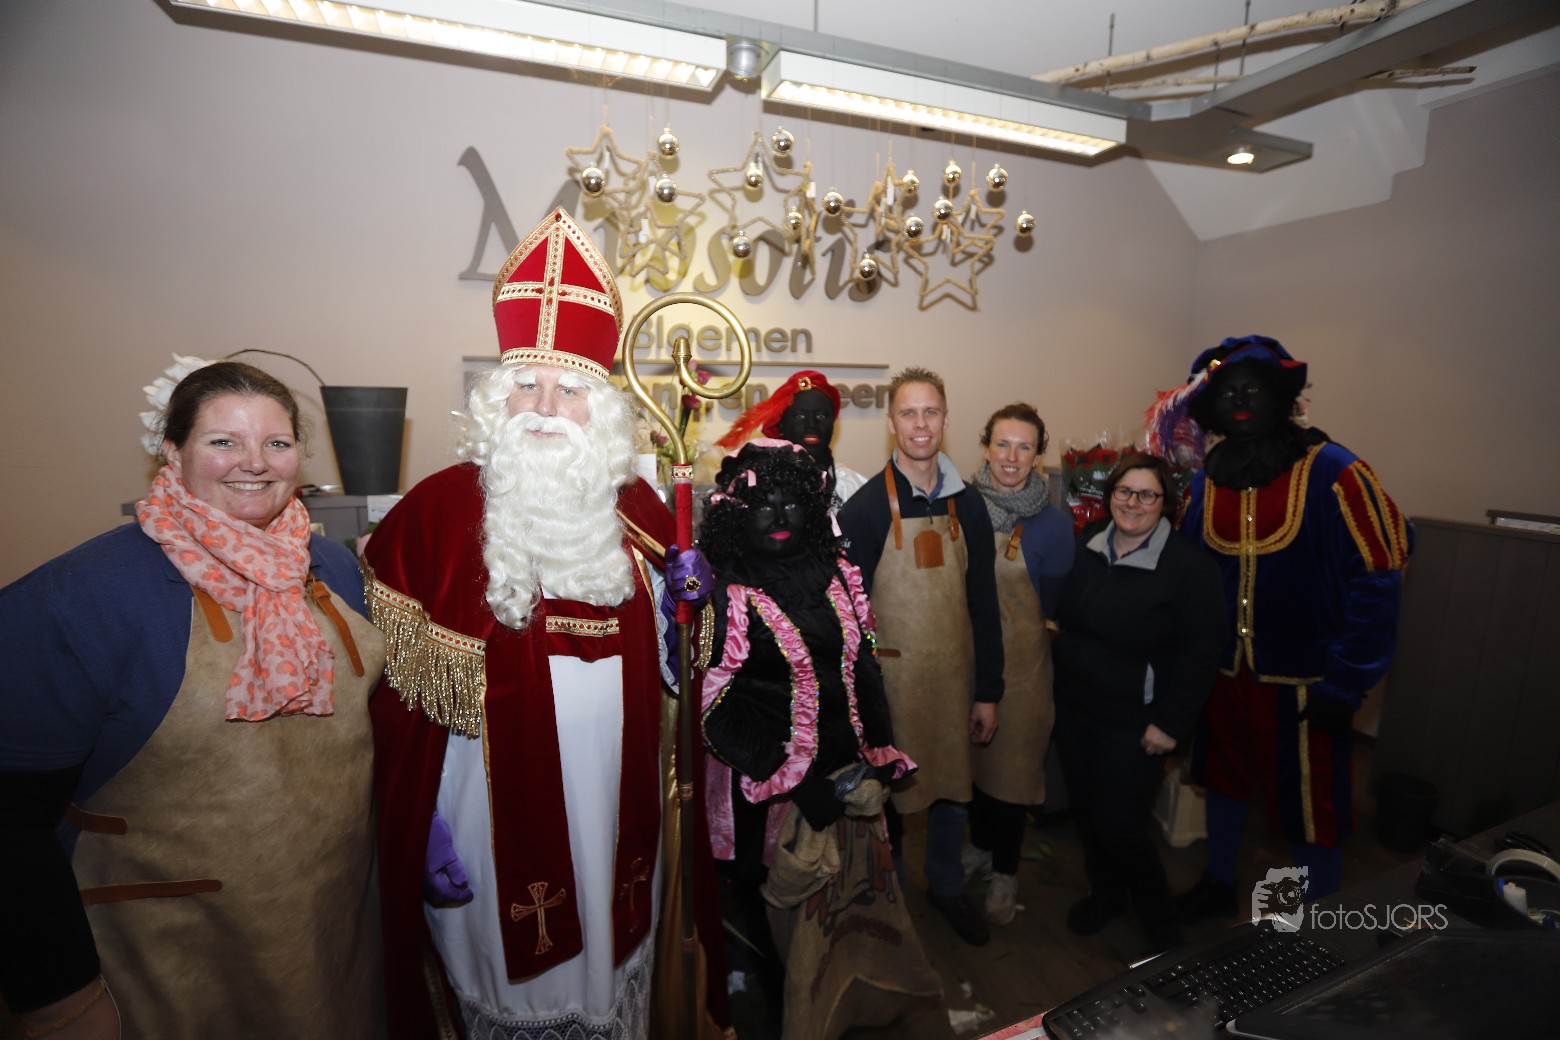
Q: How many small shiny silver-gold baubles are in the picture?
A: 15